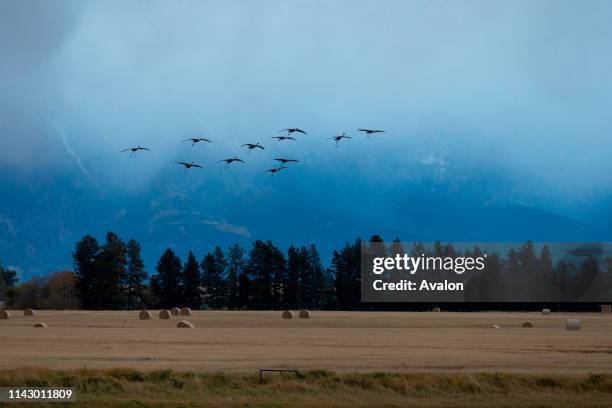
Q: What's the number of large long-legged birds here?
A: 11